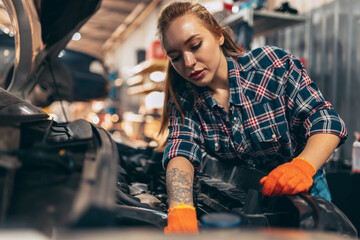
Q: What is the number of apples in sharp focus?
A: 0